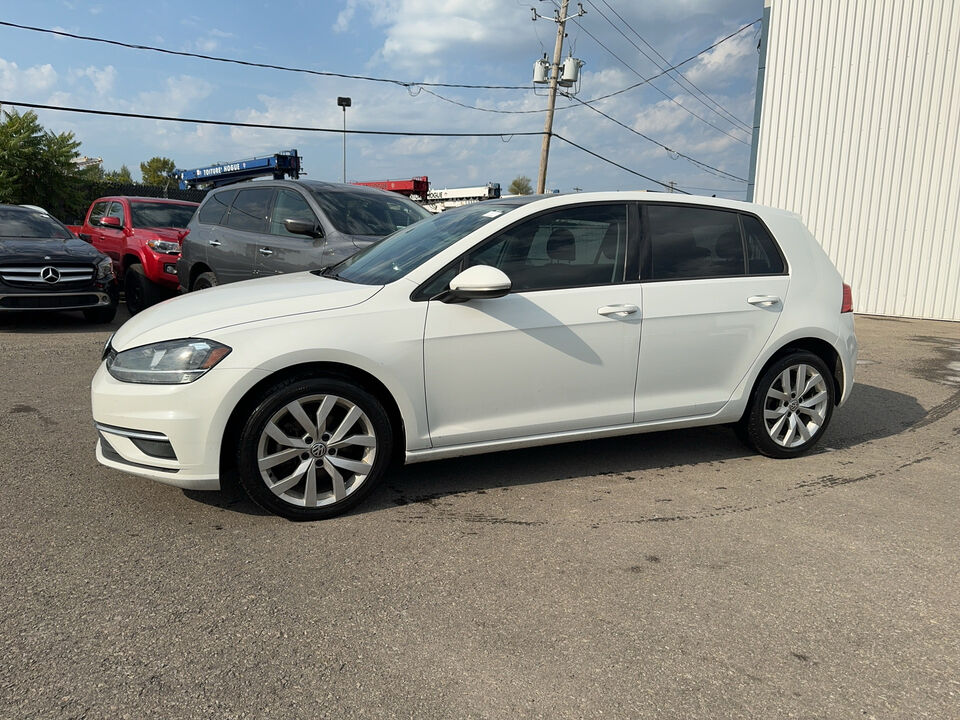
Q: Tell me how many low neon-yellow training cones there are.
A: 0